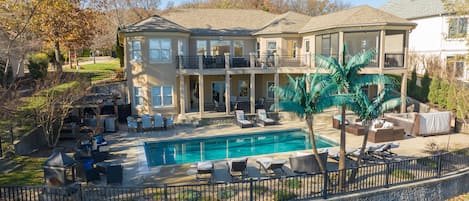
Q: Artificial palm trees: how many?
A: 3